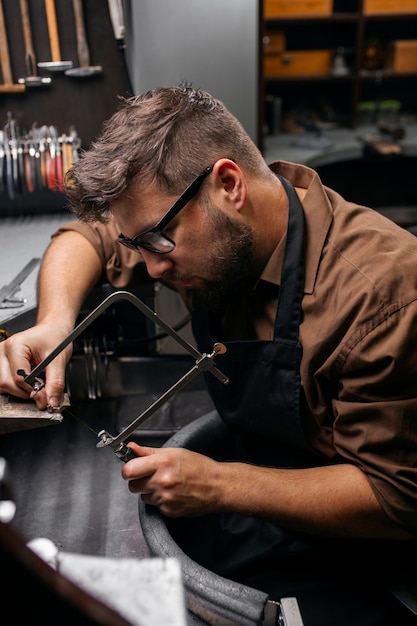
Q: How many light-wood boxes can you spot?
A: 5